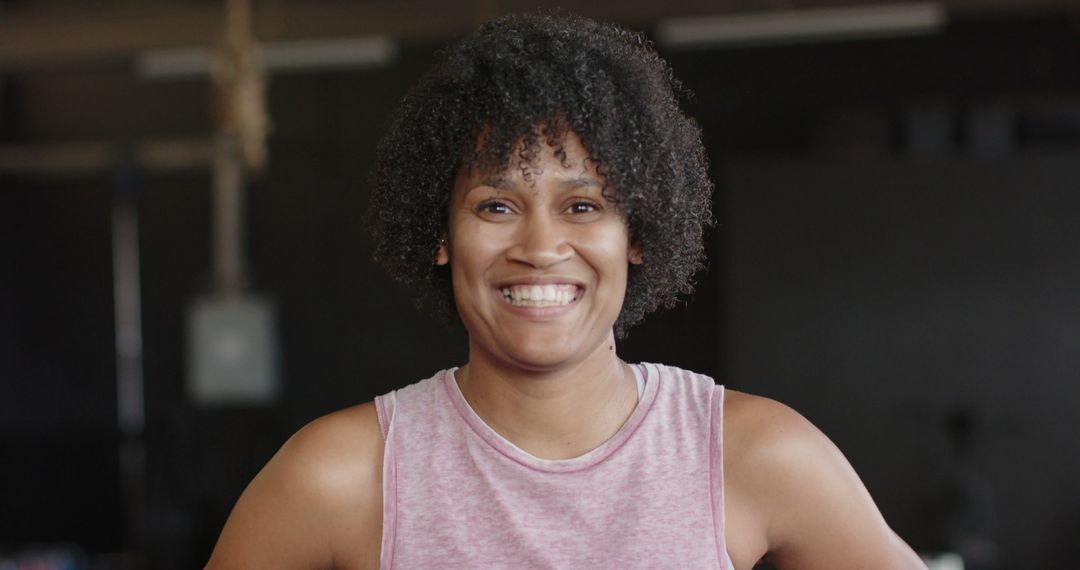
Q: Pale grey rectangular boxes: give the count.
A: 1